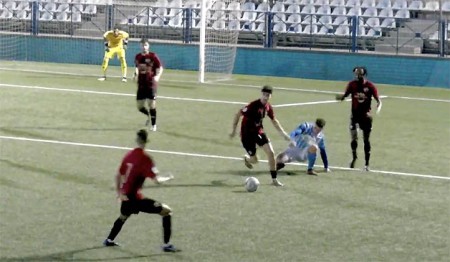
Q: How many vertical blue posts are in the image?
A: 6